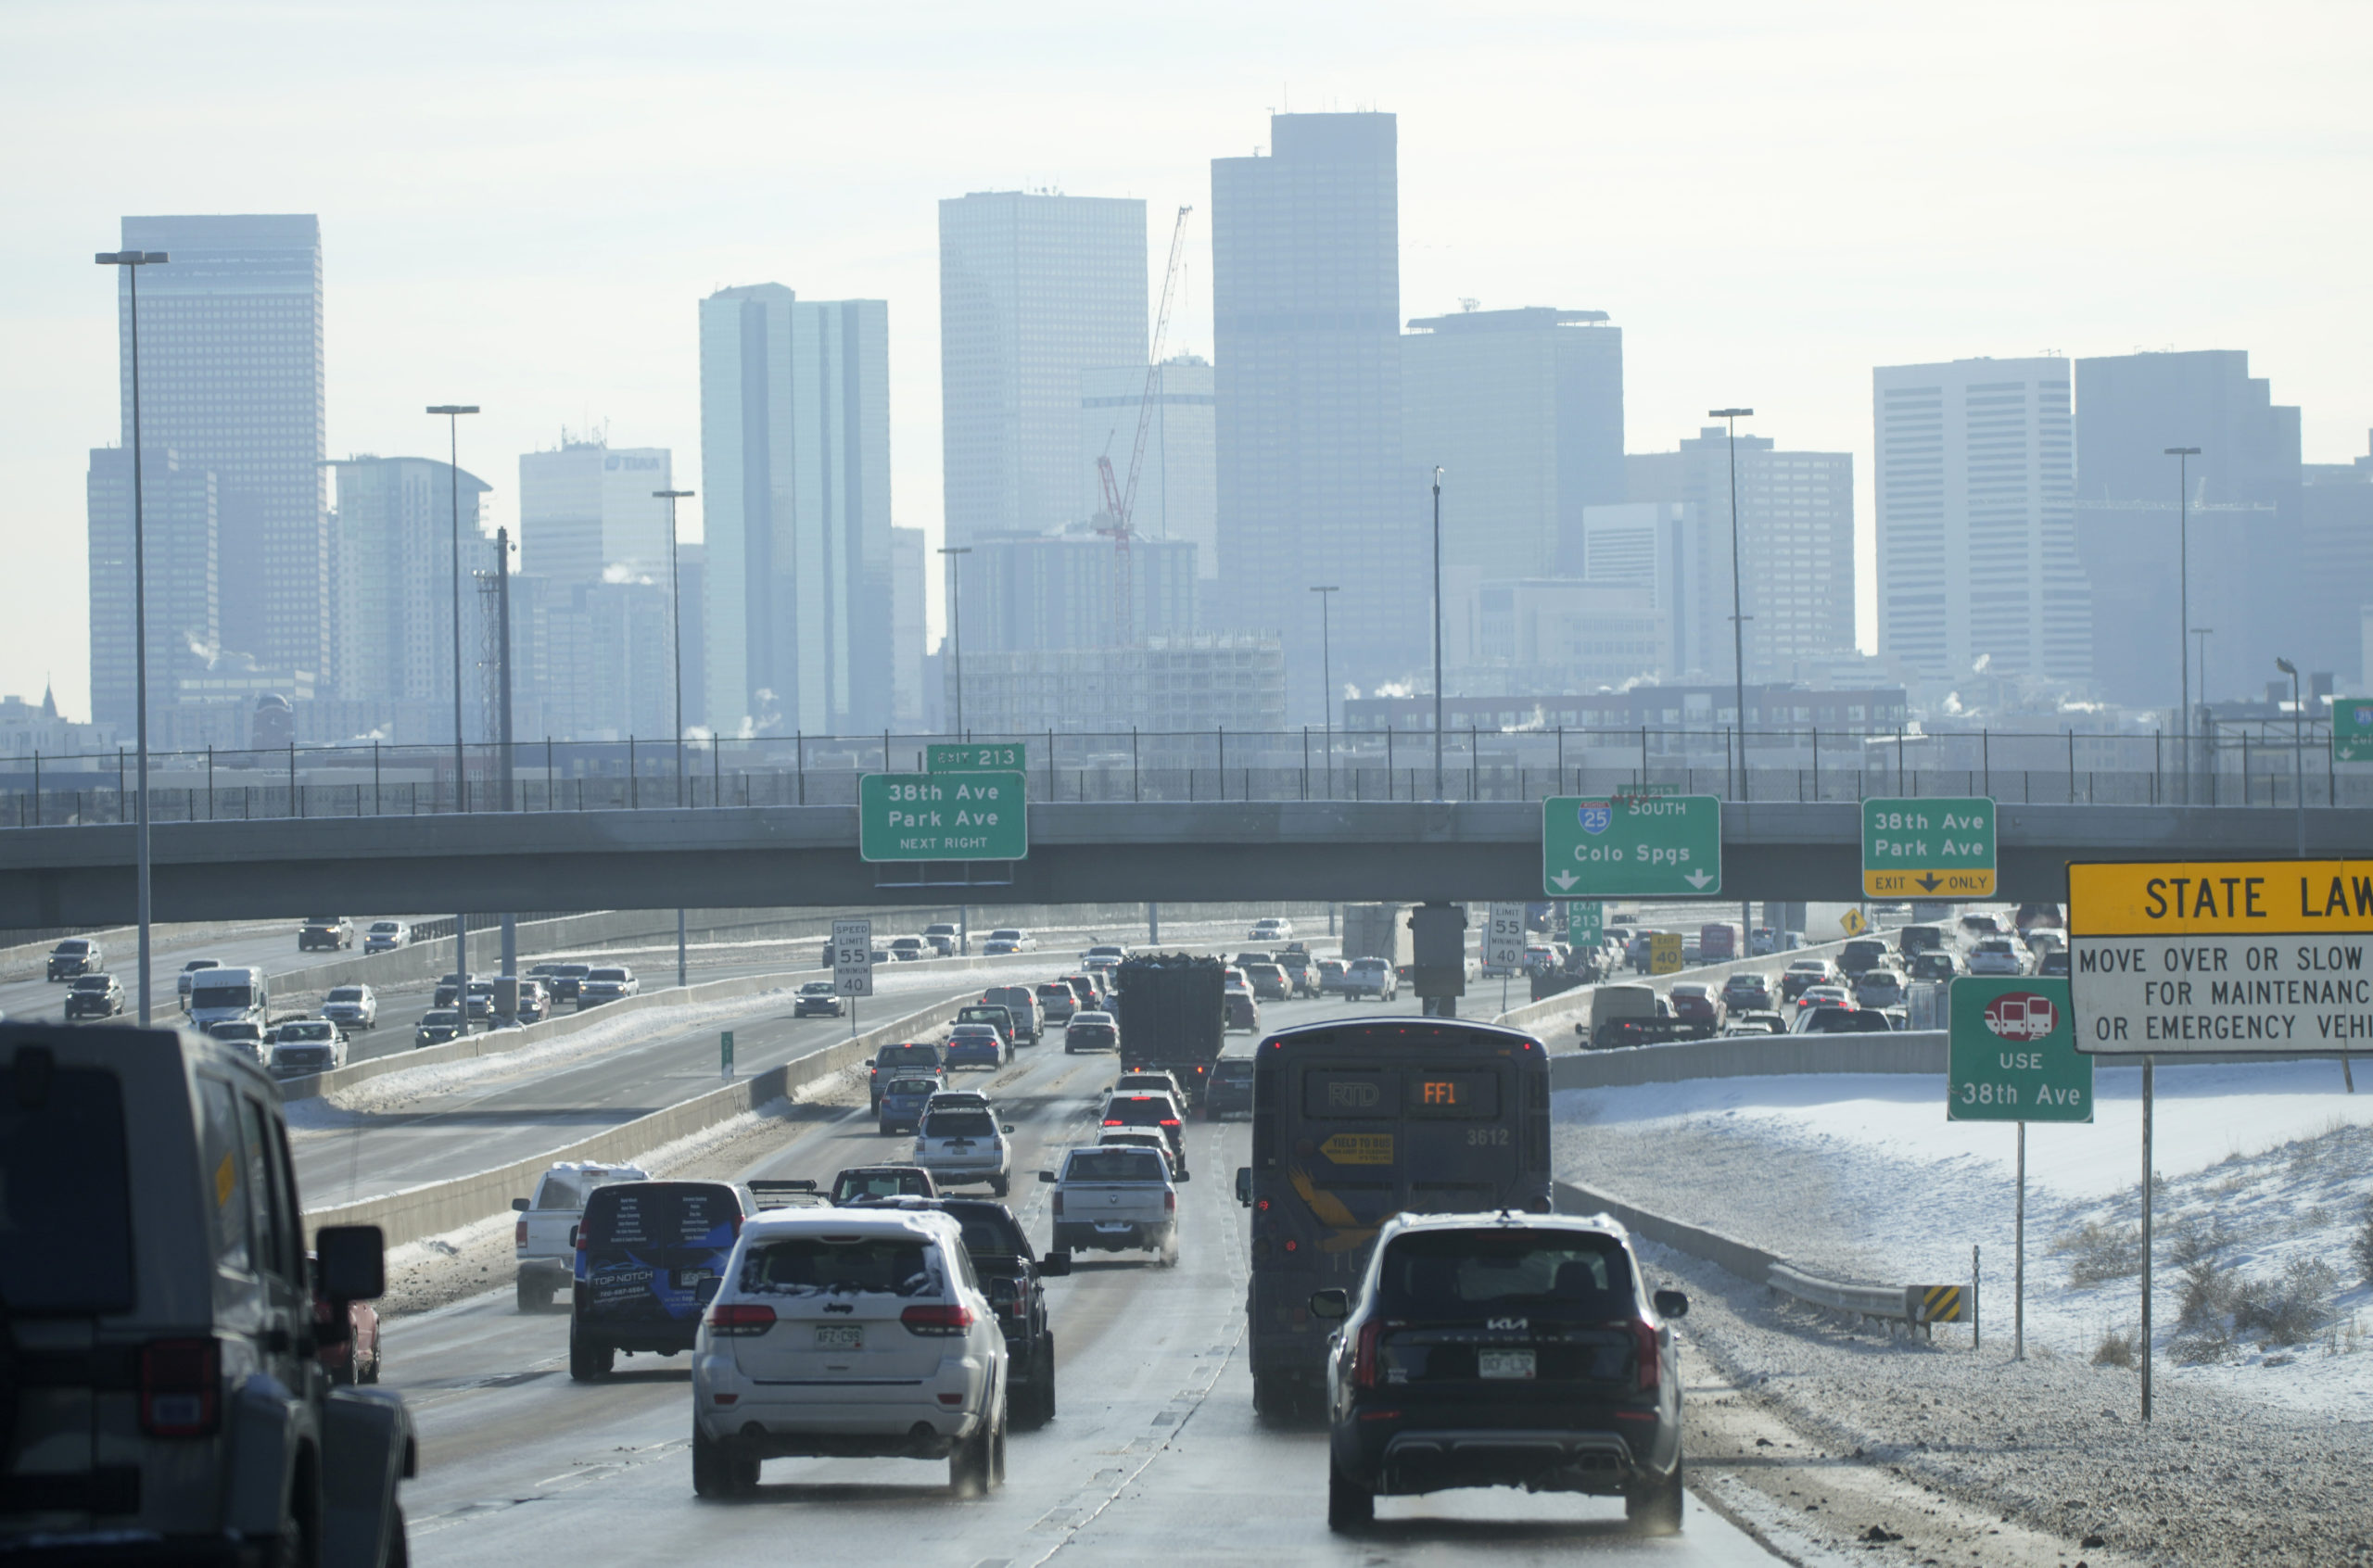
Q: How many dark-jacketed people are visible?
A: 0